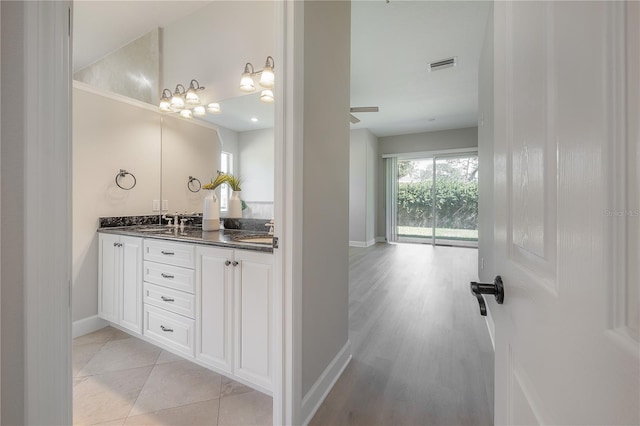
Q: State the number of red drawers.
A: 0